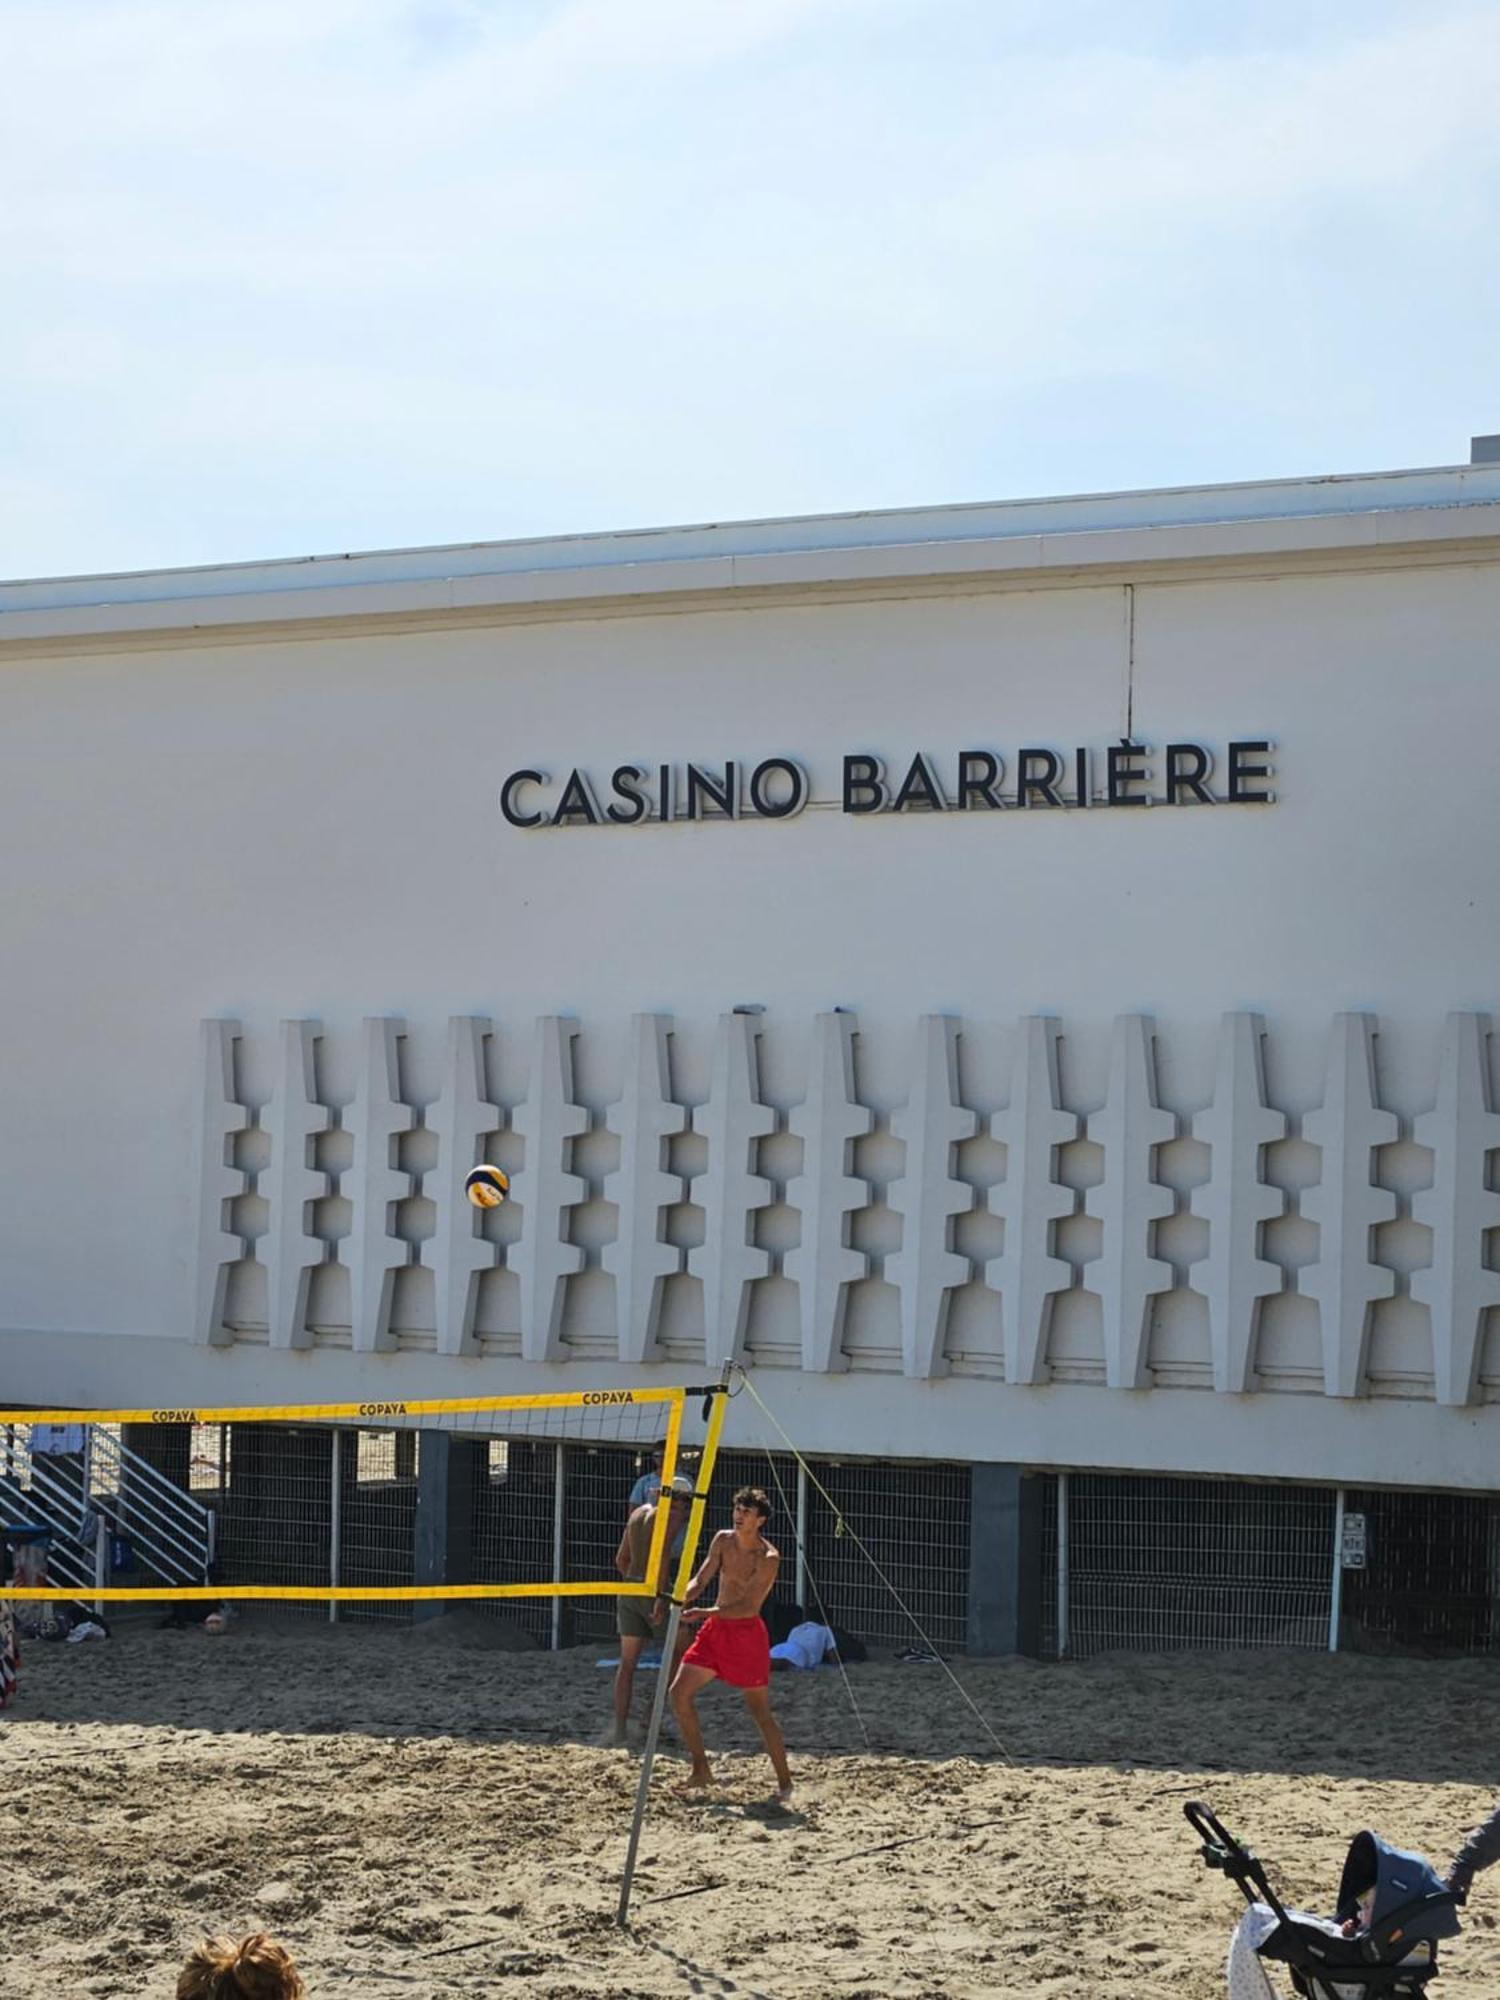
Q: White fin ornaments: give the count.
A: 14